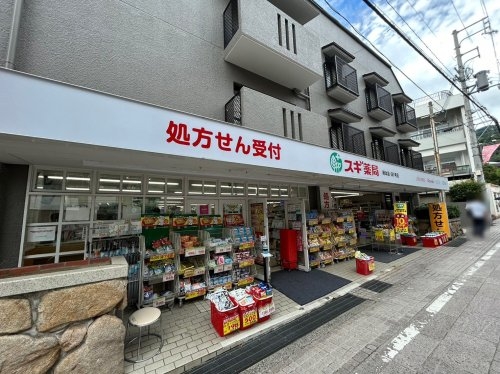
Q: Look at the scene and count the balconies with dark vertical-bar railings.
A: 6